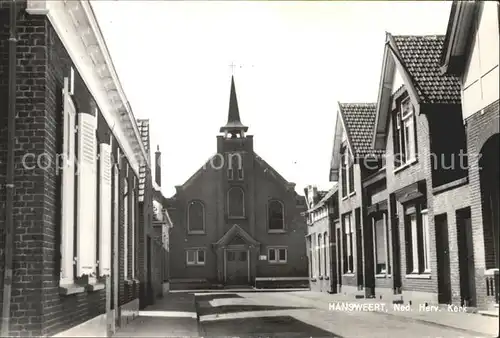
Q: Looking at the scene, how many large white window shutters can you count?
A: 2